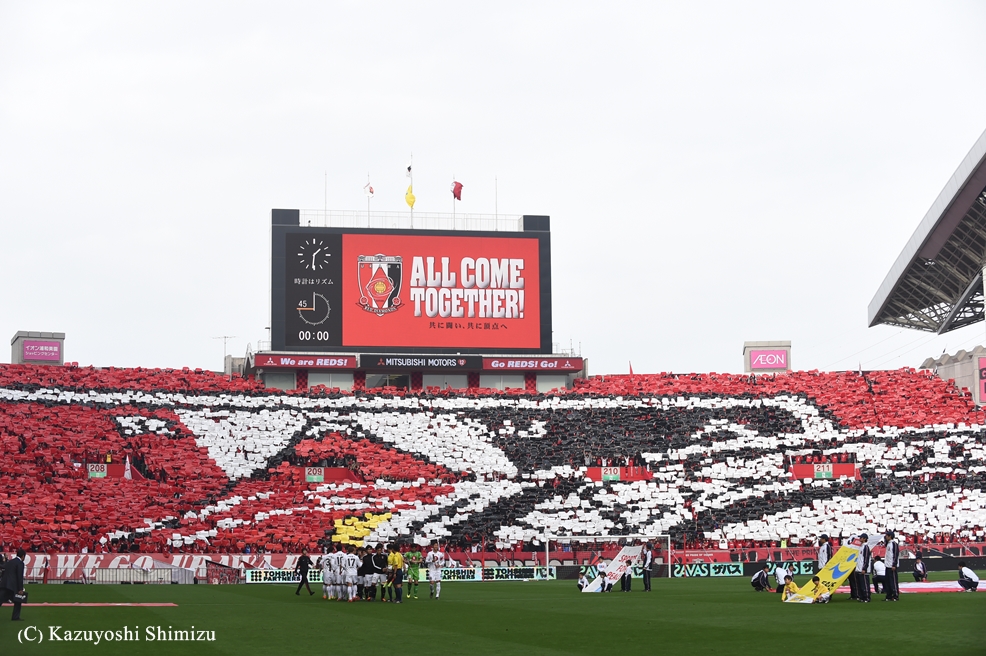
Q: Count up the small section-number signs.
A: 4